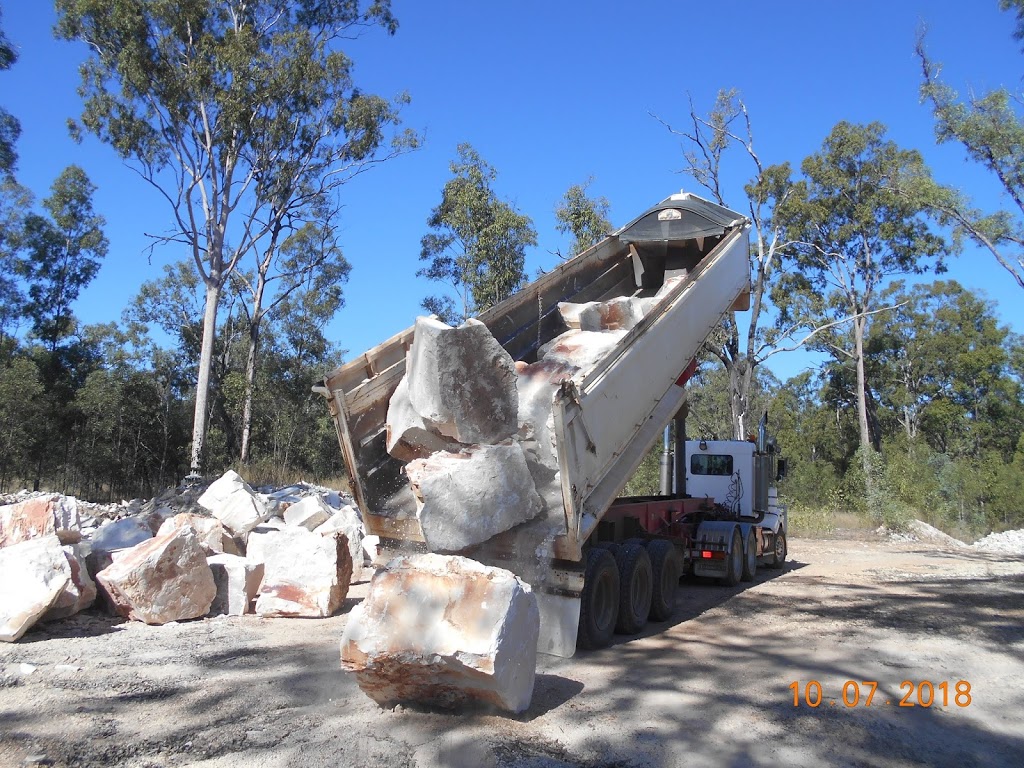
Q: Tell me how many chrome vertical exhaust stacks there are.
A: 2